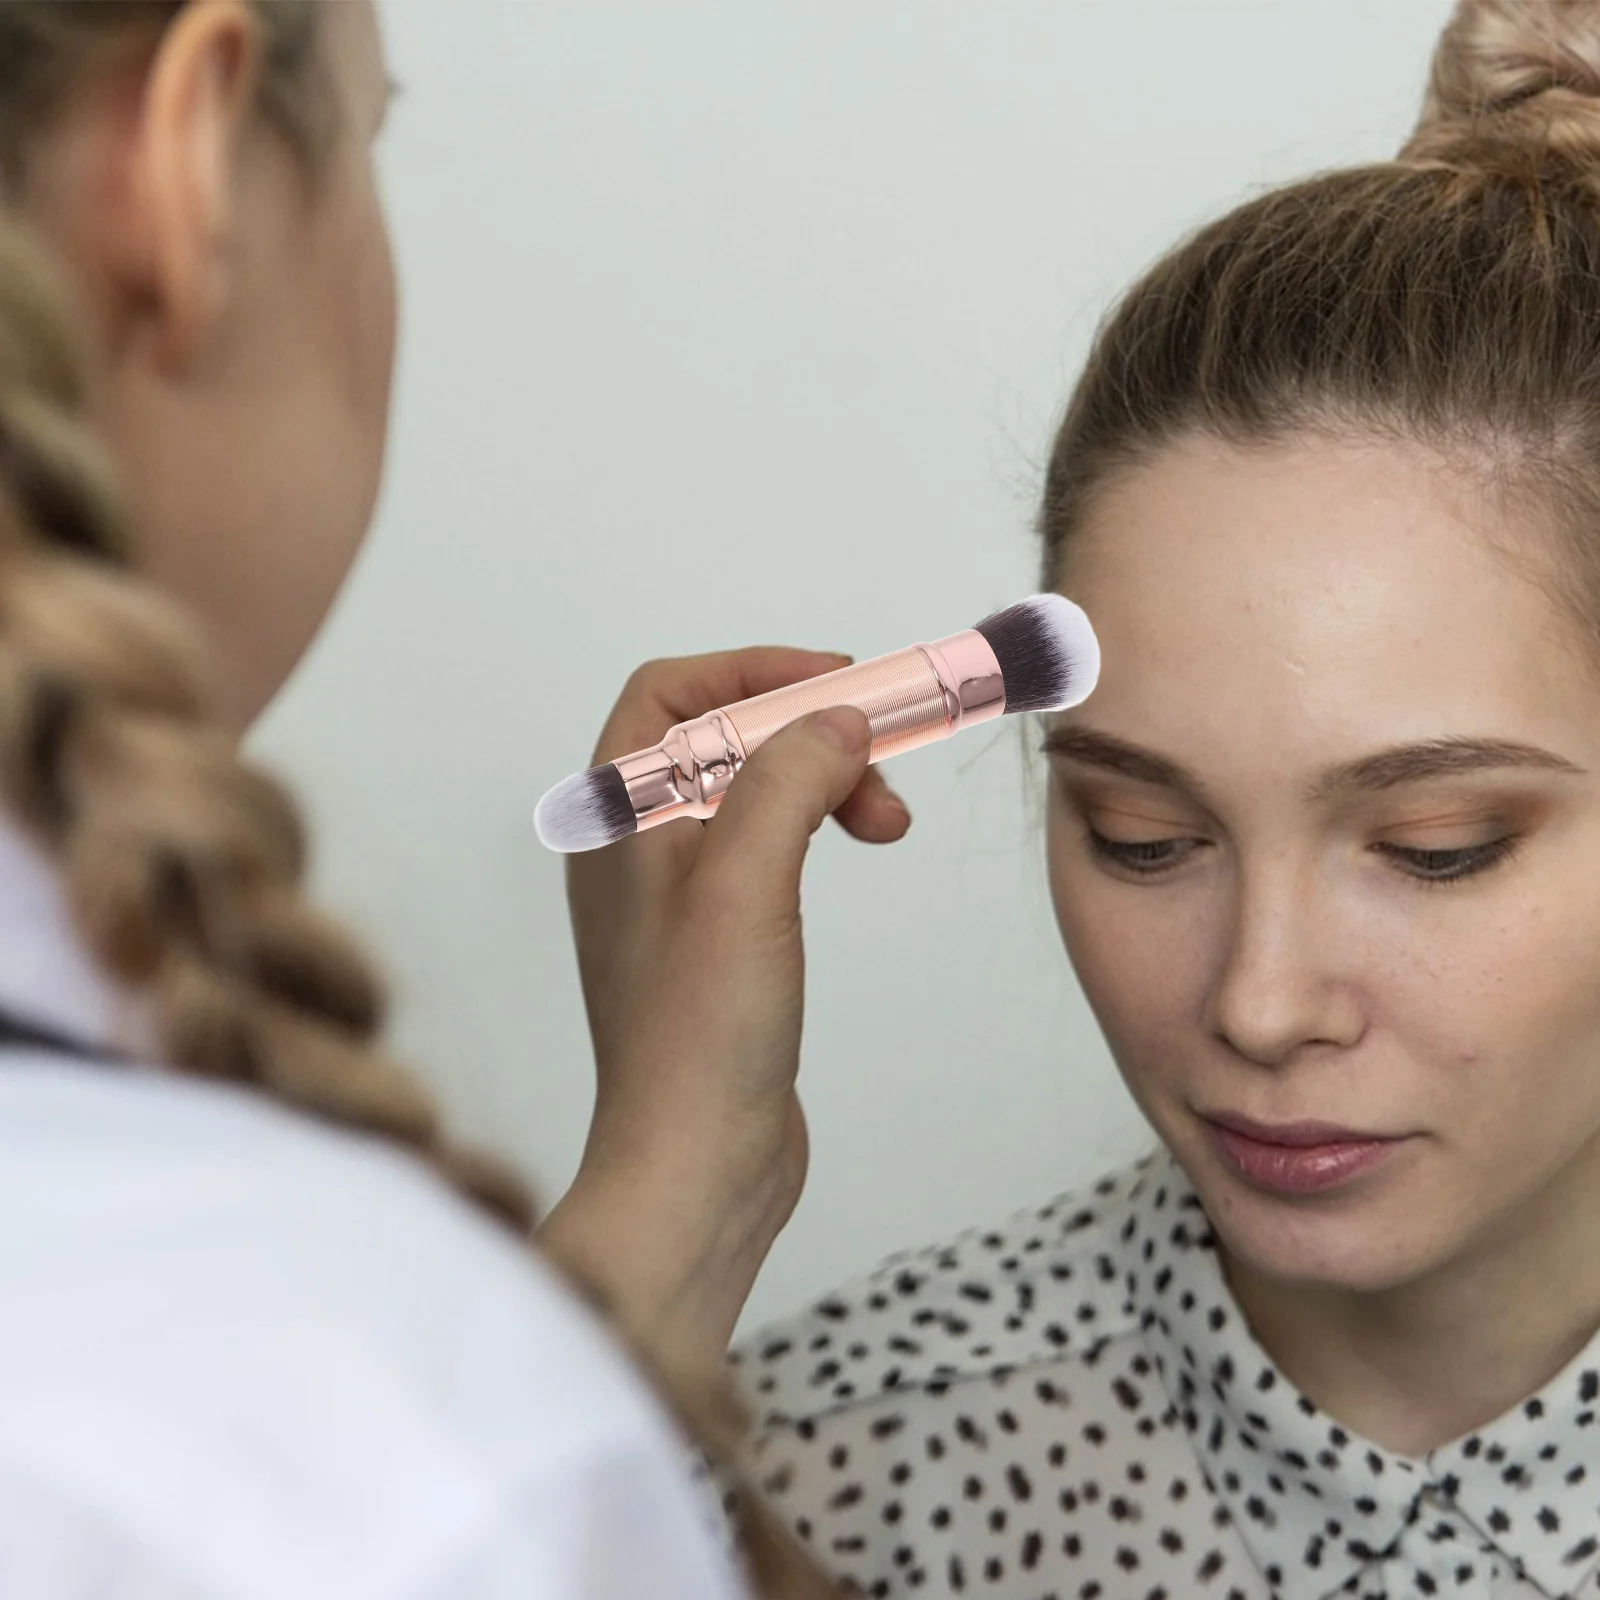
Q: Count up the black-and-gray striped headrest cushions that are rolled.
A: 0